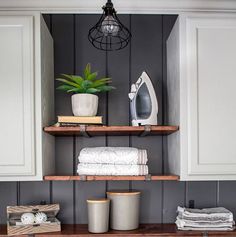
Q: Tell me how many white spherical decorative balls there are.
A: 2